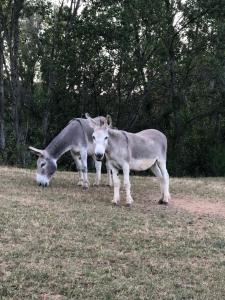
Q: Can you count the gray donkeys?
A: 2